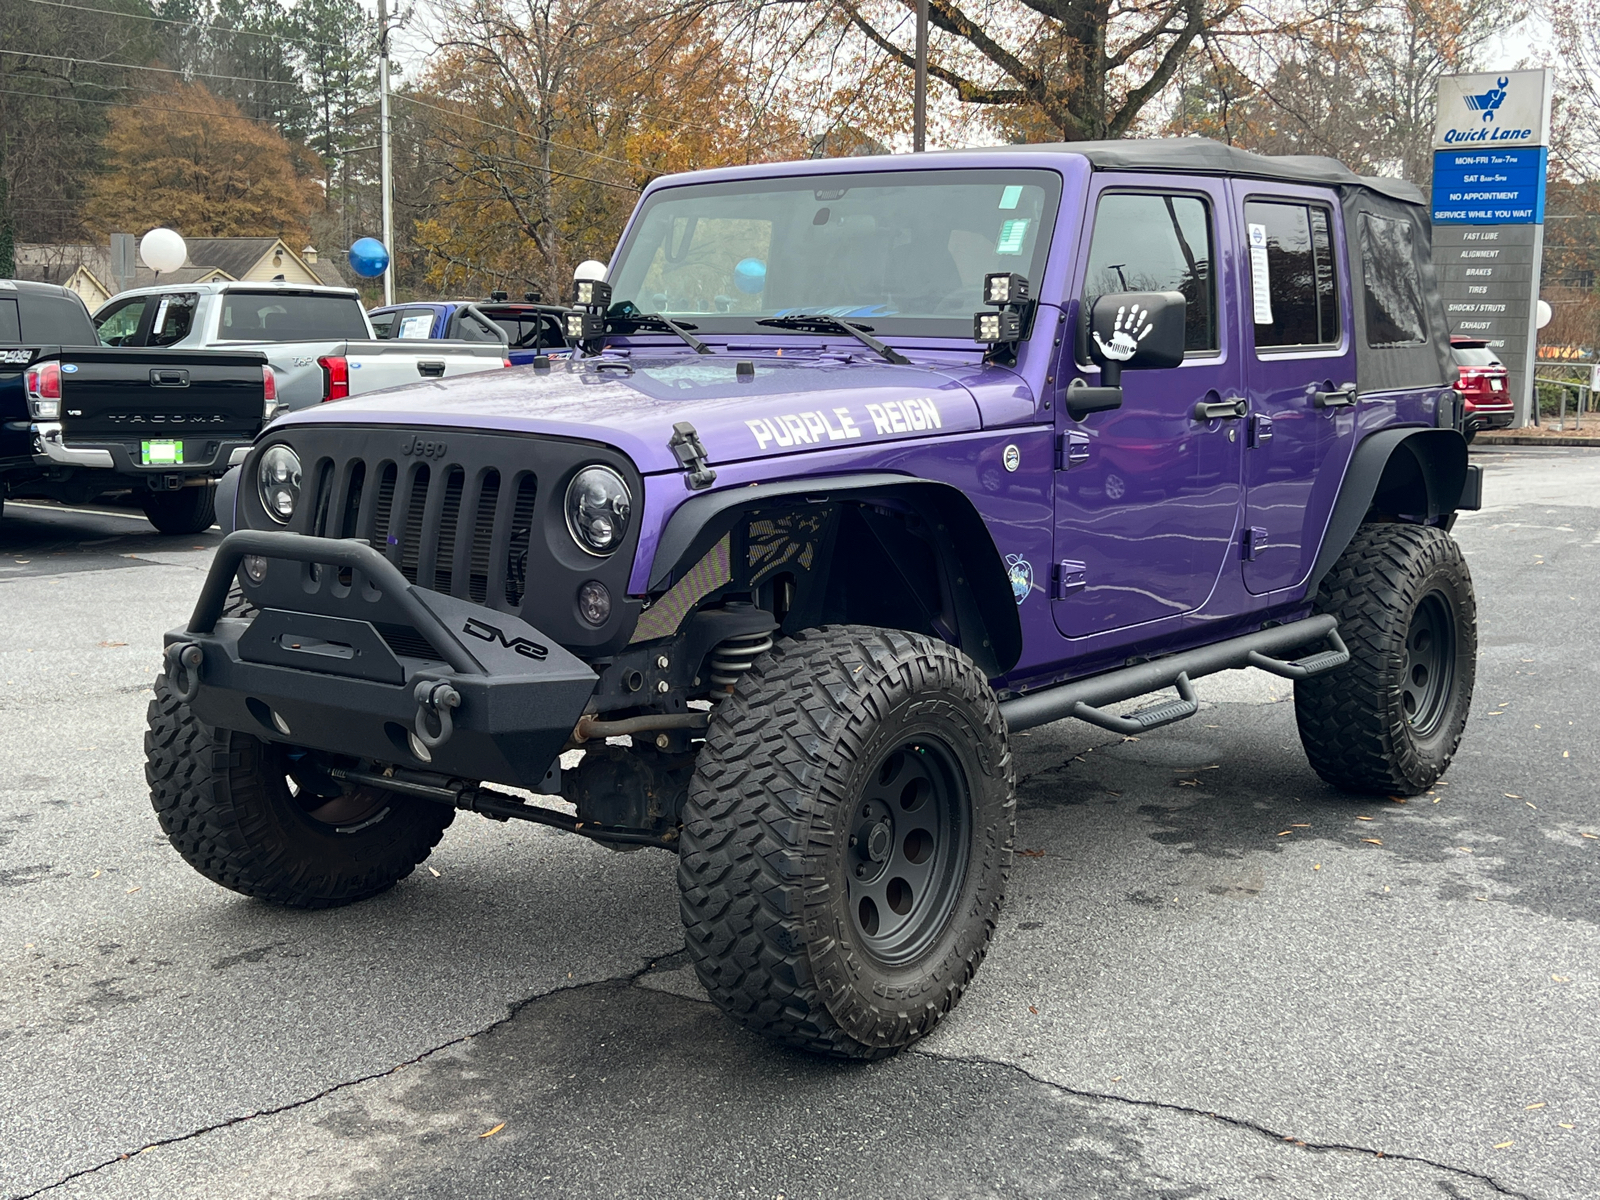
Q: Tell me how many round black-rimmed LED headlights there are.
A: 2